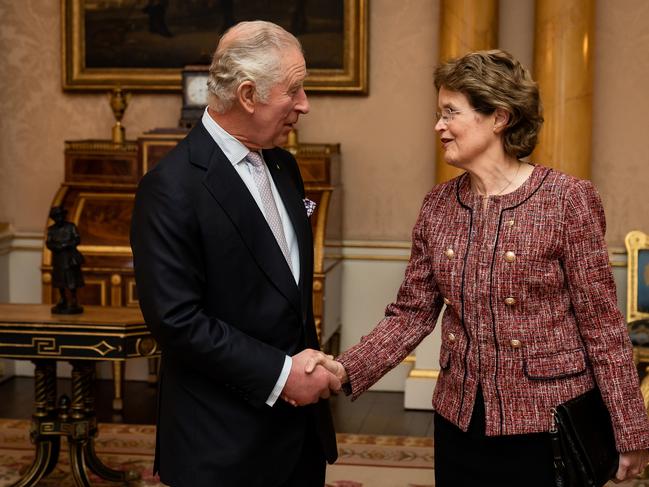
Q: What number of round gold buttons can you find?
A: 6